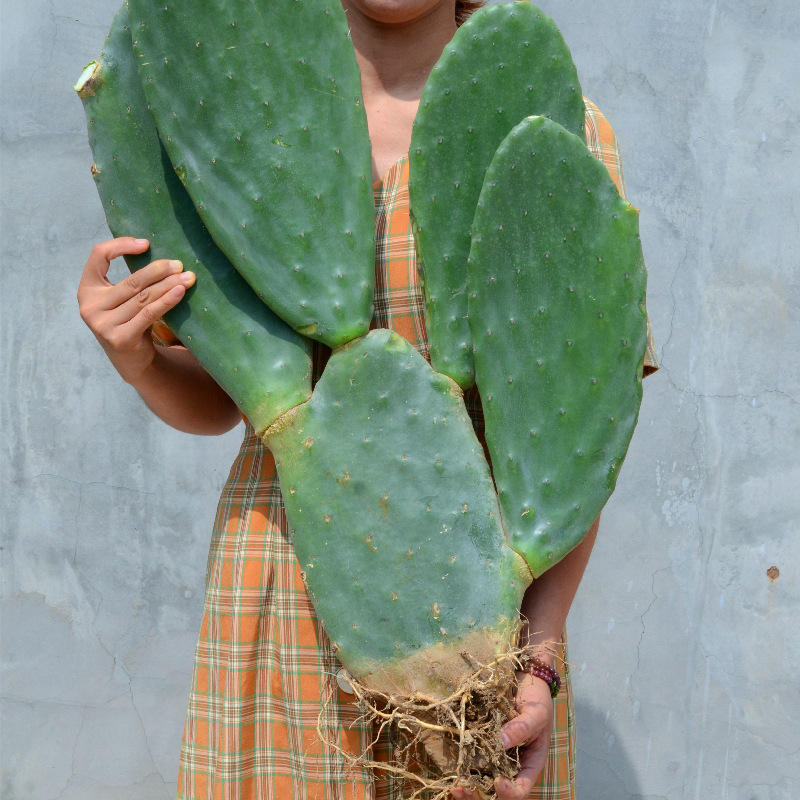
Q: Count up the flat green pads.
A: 5